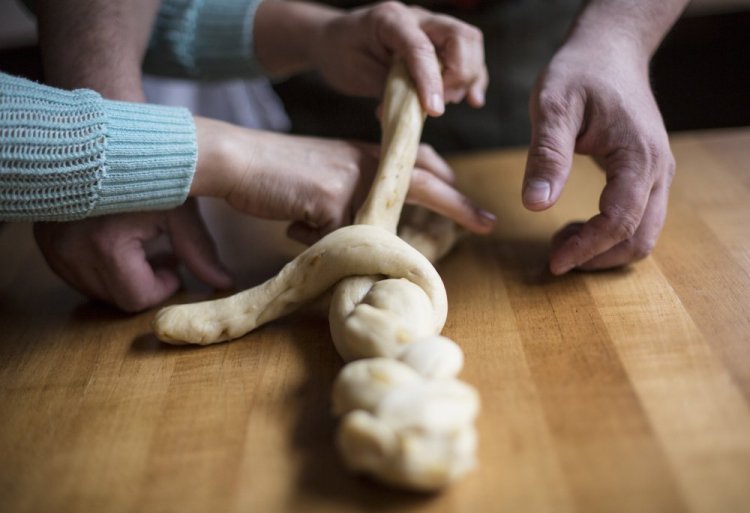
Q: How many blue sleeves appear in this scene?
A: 2